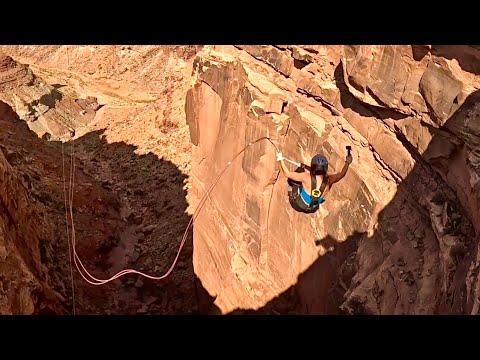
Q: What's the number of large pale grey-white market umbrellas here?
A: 0